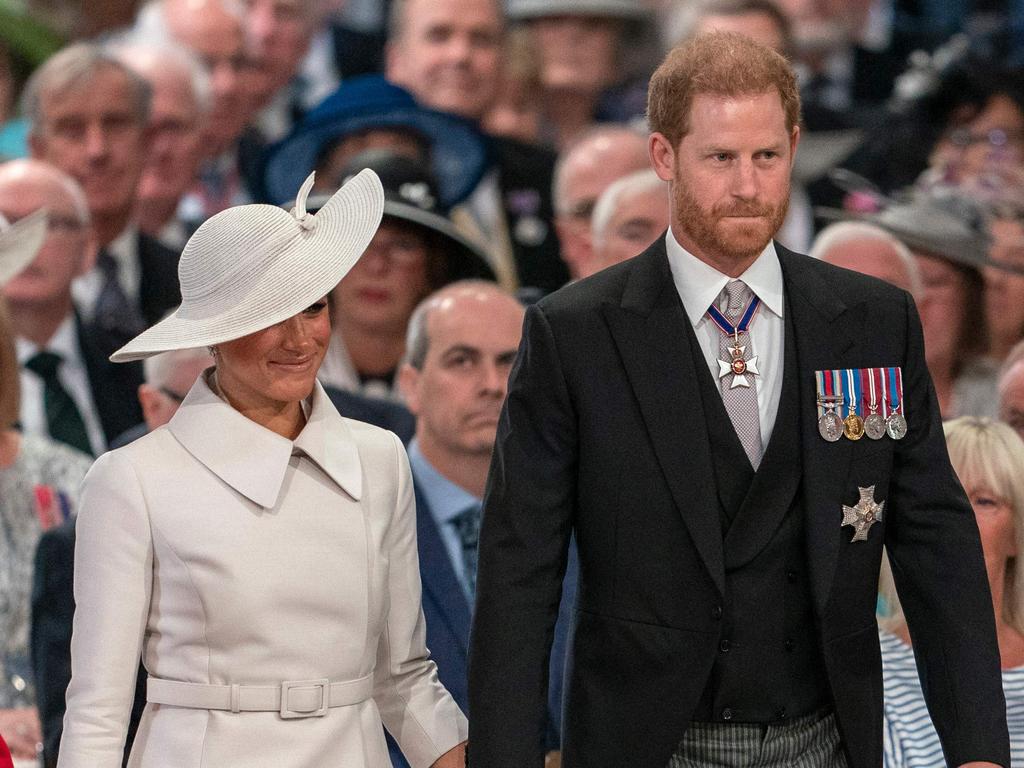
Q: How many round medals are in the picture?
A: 4